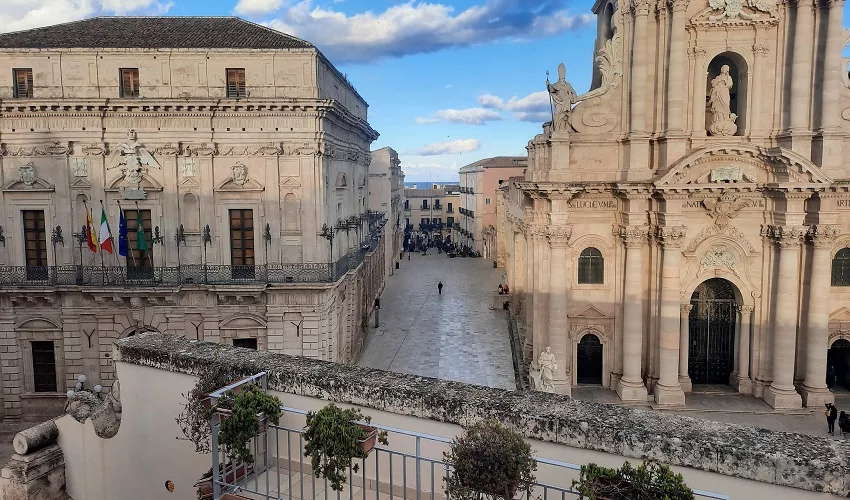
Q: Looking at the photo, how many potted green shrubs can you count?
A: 4